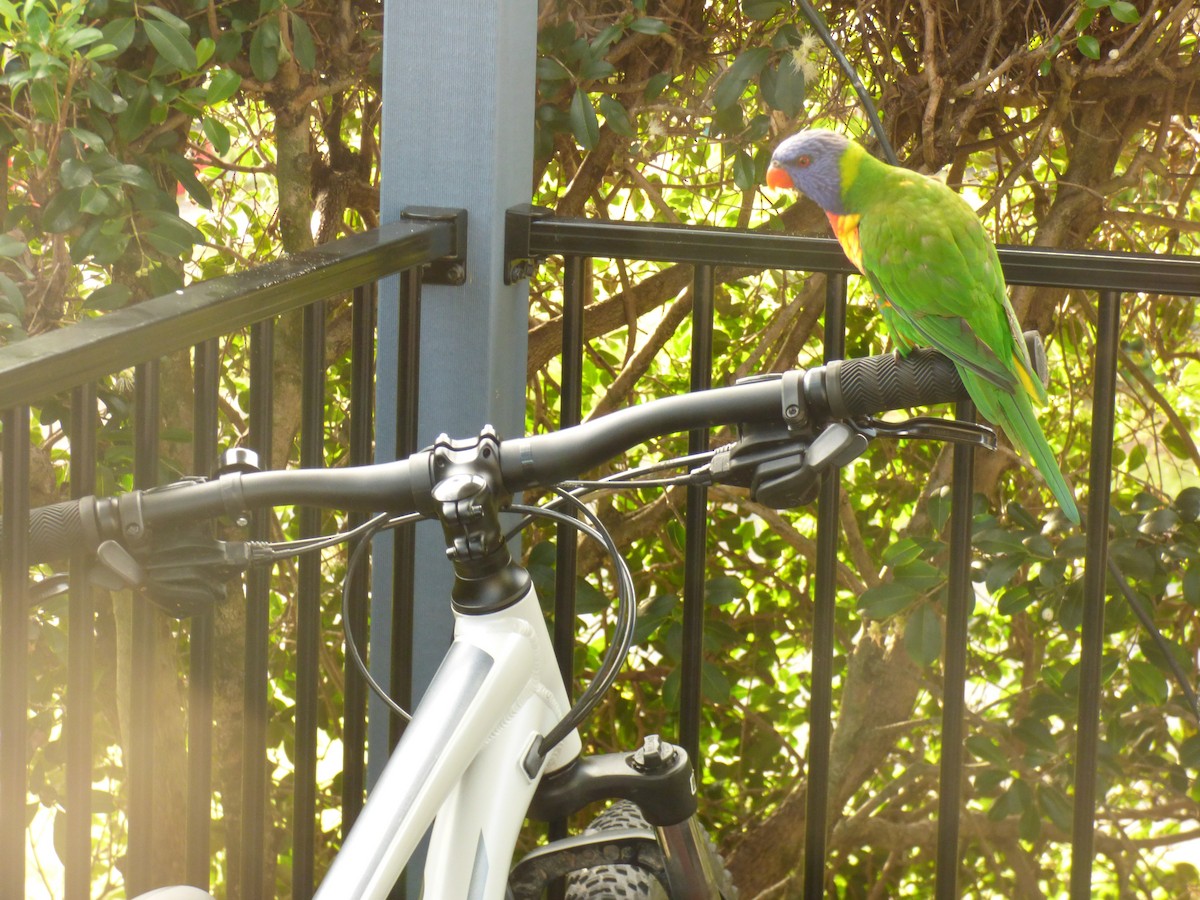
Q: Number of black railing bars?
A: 13